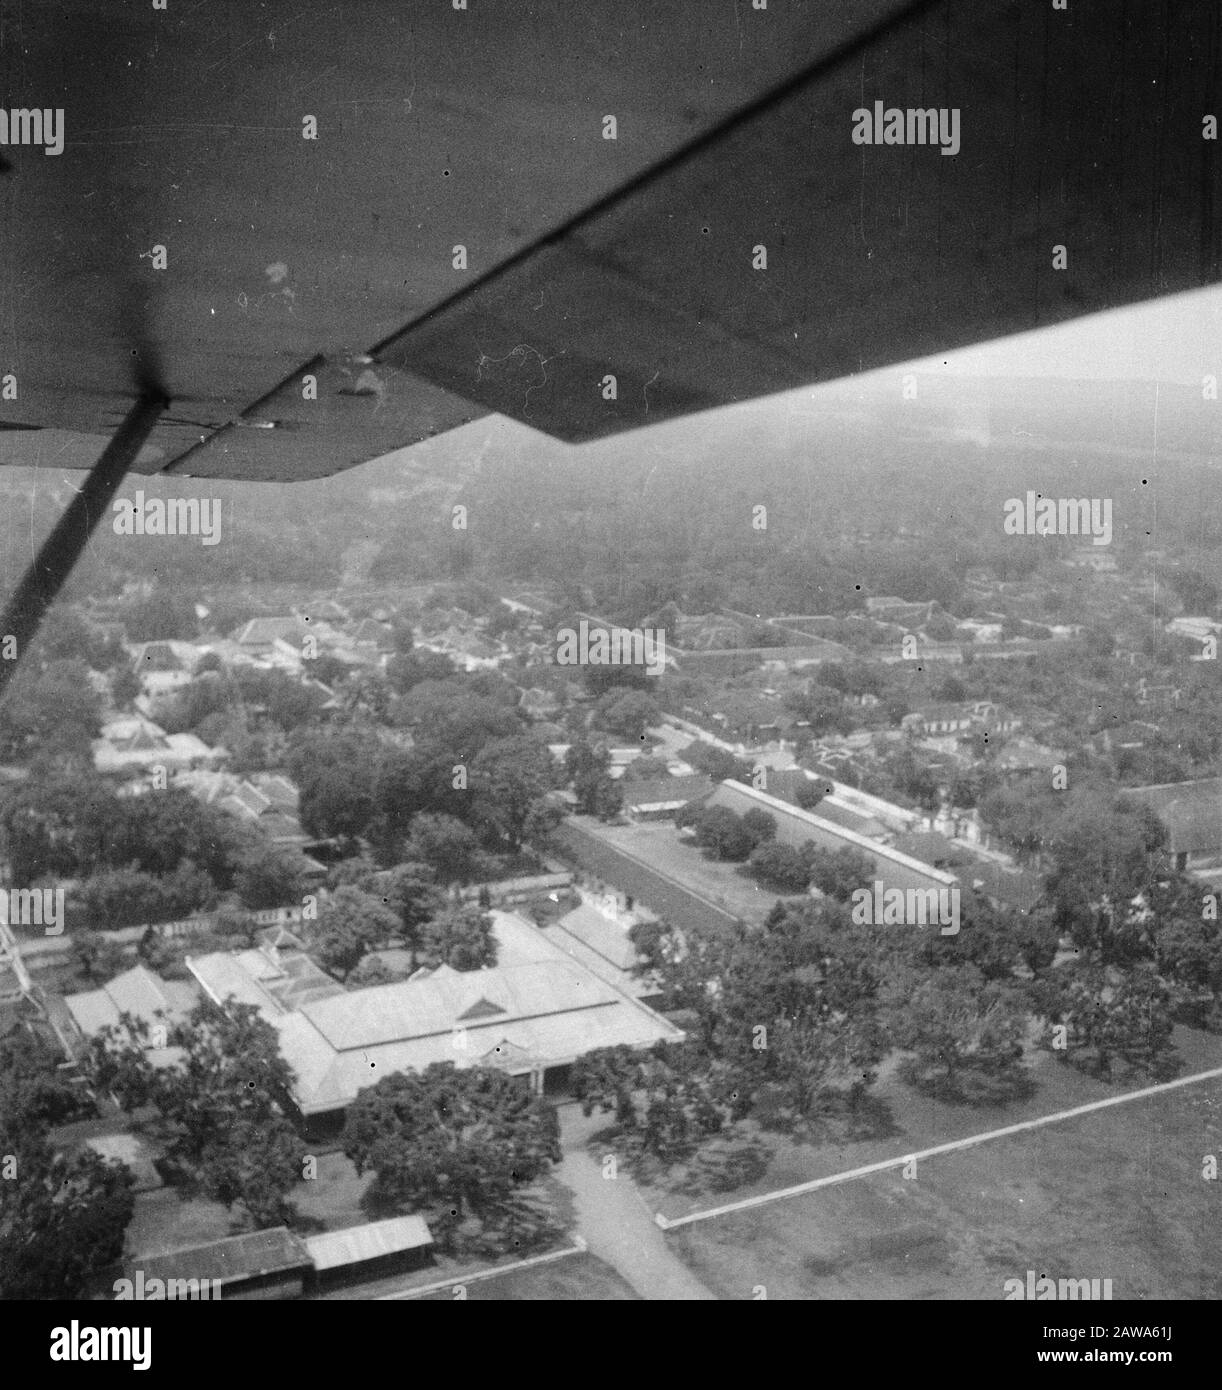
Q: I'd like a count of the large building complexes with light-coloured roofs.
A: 1